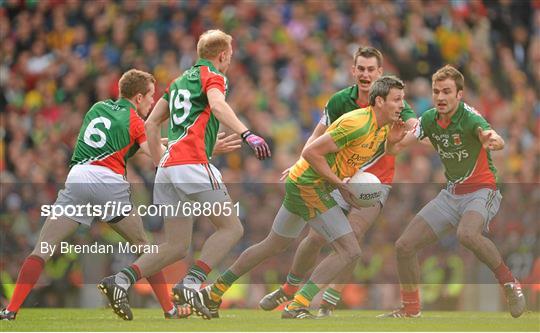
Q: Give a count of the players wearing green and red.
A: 4